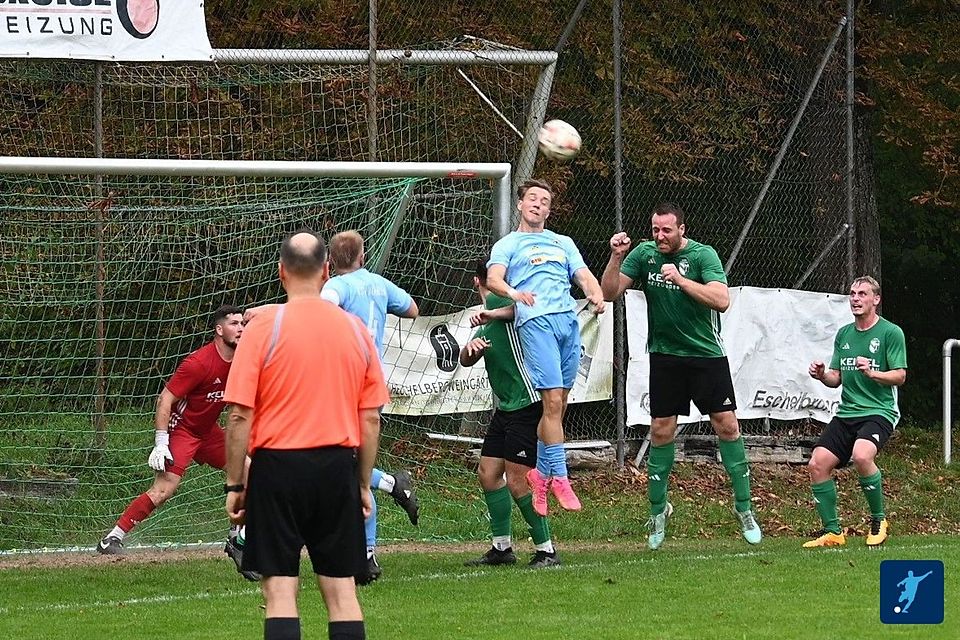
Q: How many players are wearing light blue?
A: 2